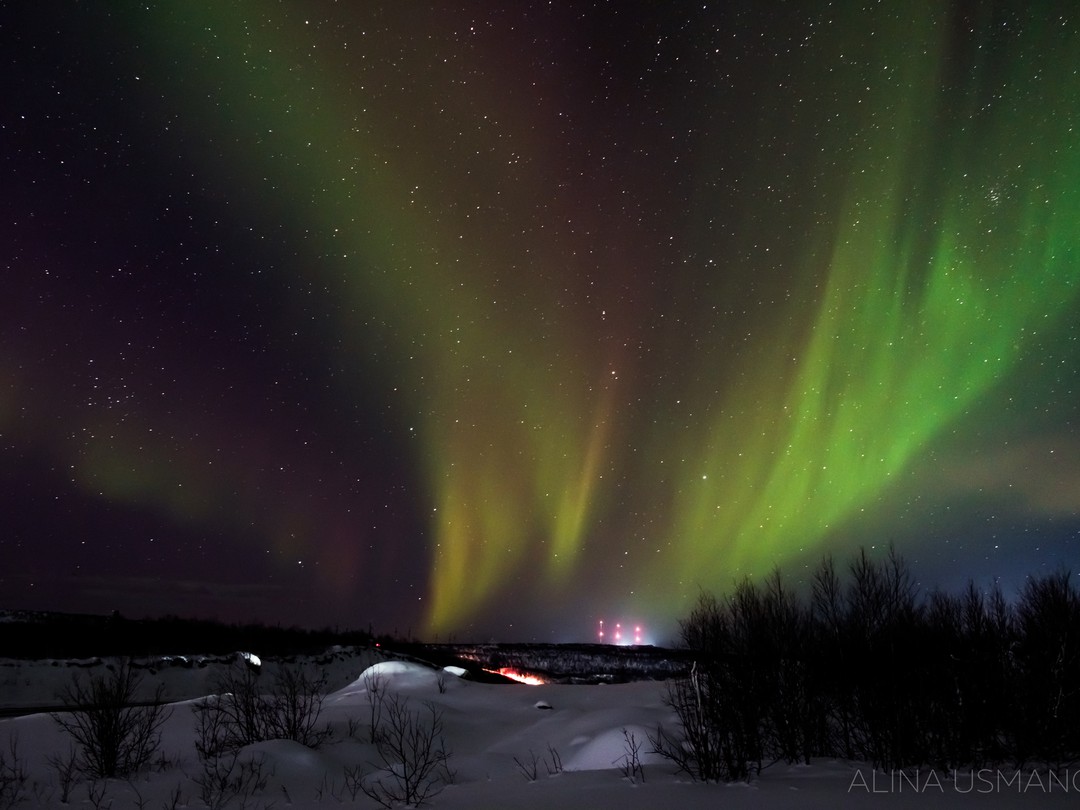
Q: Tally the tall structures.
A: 3